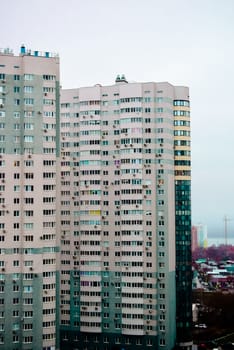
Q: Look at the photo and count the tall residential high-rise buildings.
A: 2